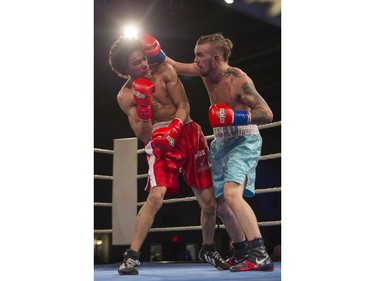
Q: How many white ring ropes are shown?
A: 4